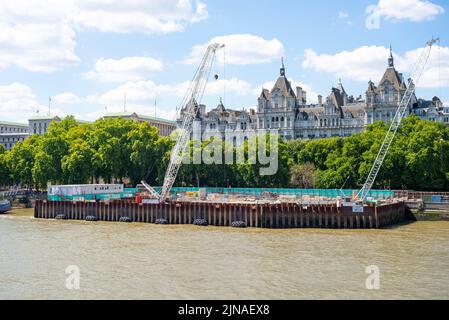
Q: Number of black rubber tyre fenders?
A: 6